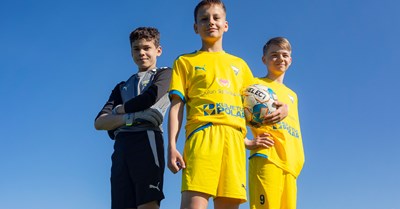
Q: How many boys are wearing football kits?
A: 3